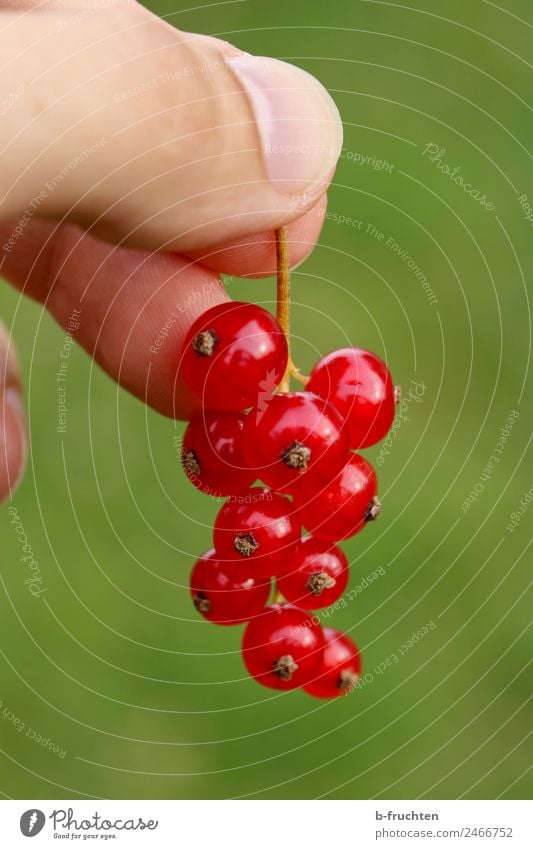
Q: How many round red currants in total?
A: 10